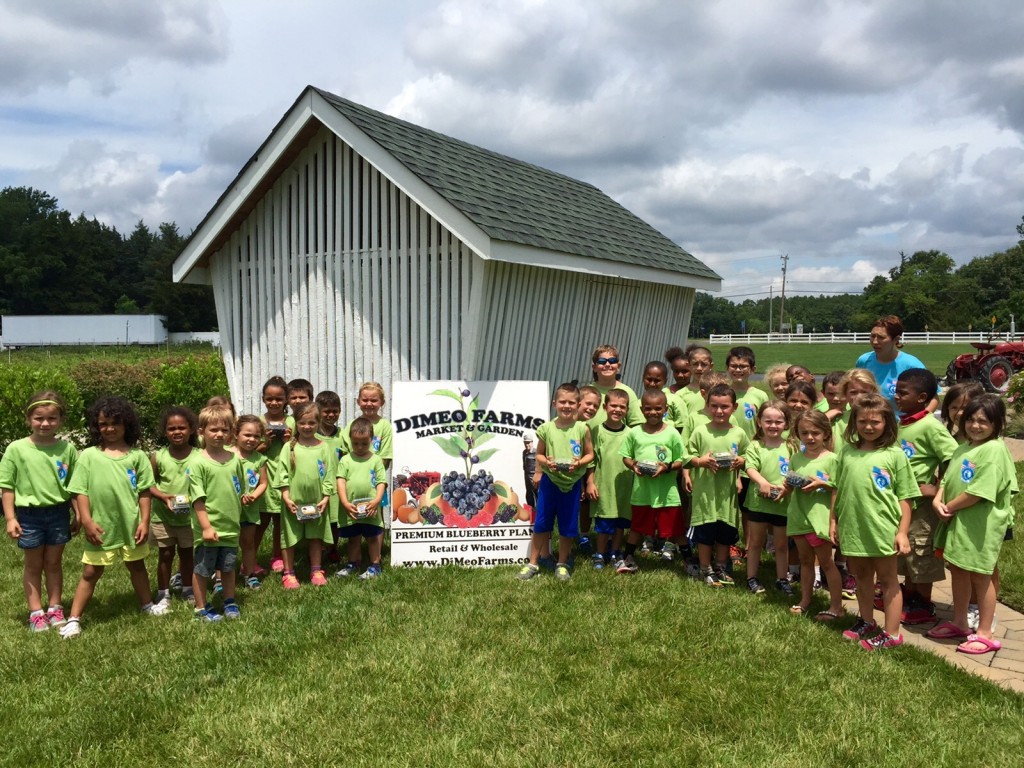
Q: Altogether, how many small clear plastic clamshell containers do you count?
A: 9